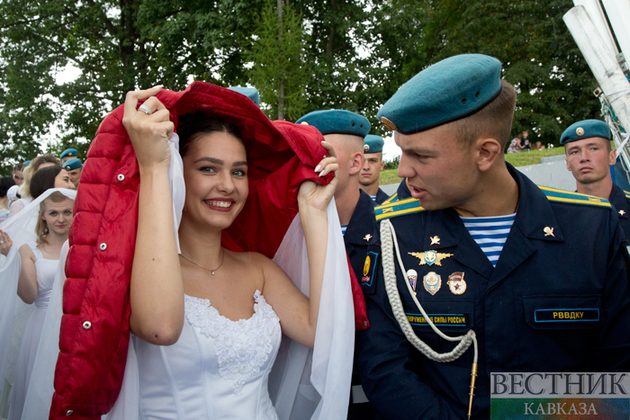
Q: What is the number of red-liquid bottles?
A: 0